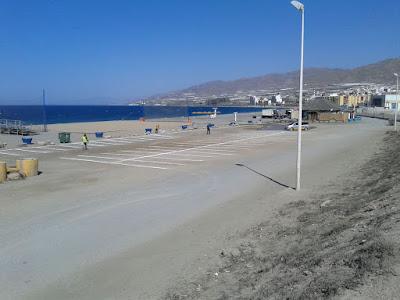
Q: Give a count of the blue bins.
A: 5